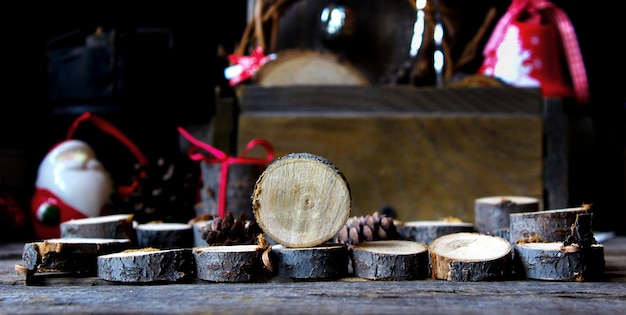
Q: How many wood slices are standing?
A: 1